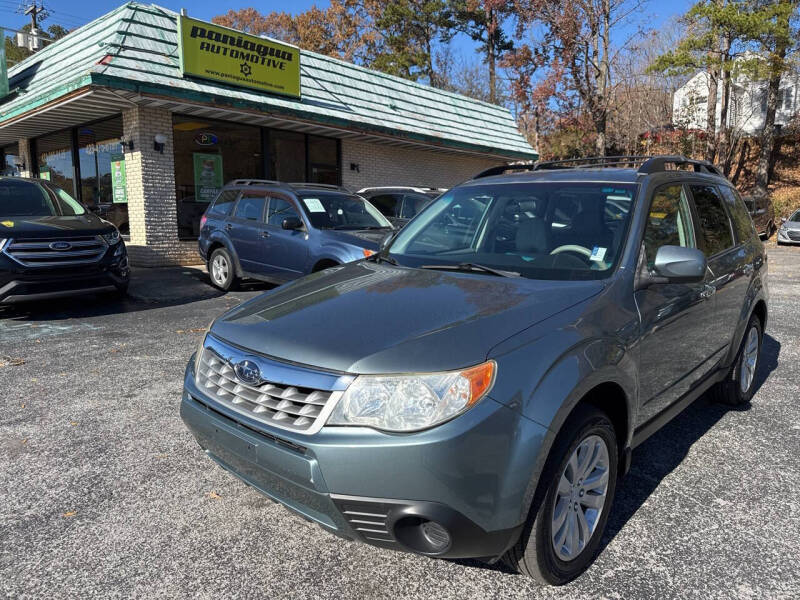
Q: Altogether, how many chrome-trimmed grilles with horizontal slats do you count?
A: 2